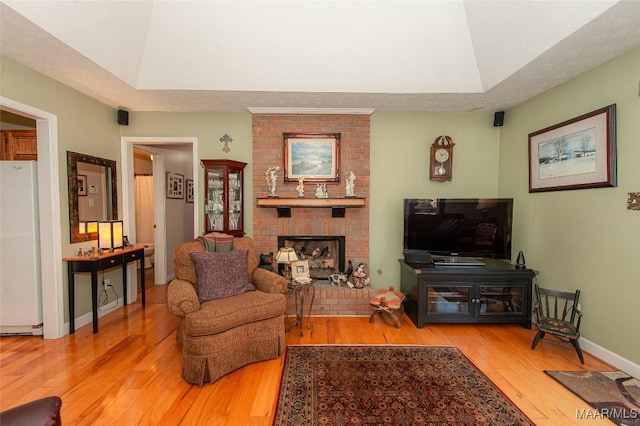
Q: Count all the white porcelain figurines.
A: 4